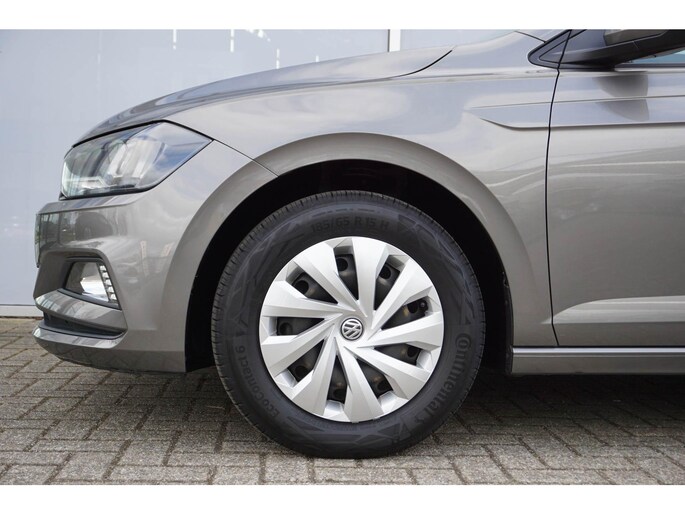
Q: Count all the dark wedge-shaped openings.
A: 9